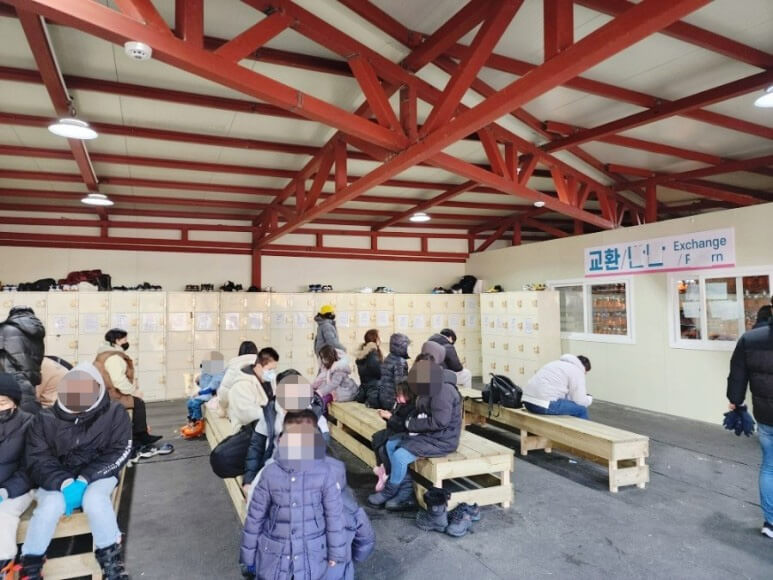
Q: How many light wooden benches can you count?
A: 4